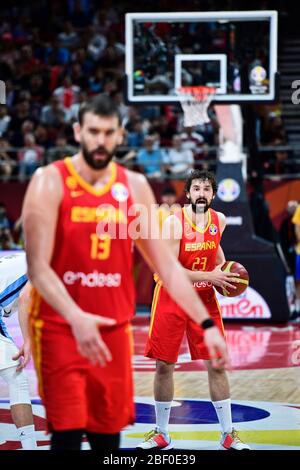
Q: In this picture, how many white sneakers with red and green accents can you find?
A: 2